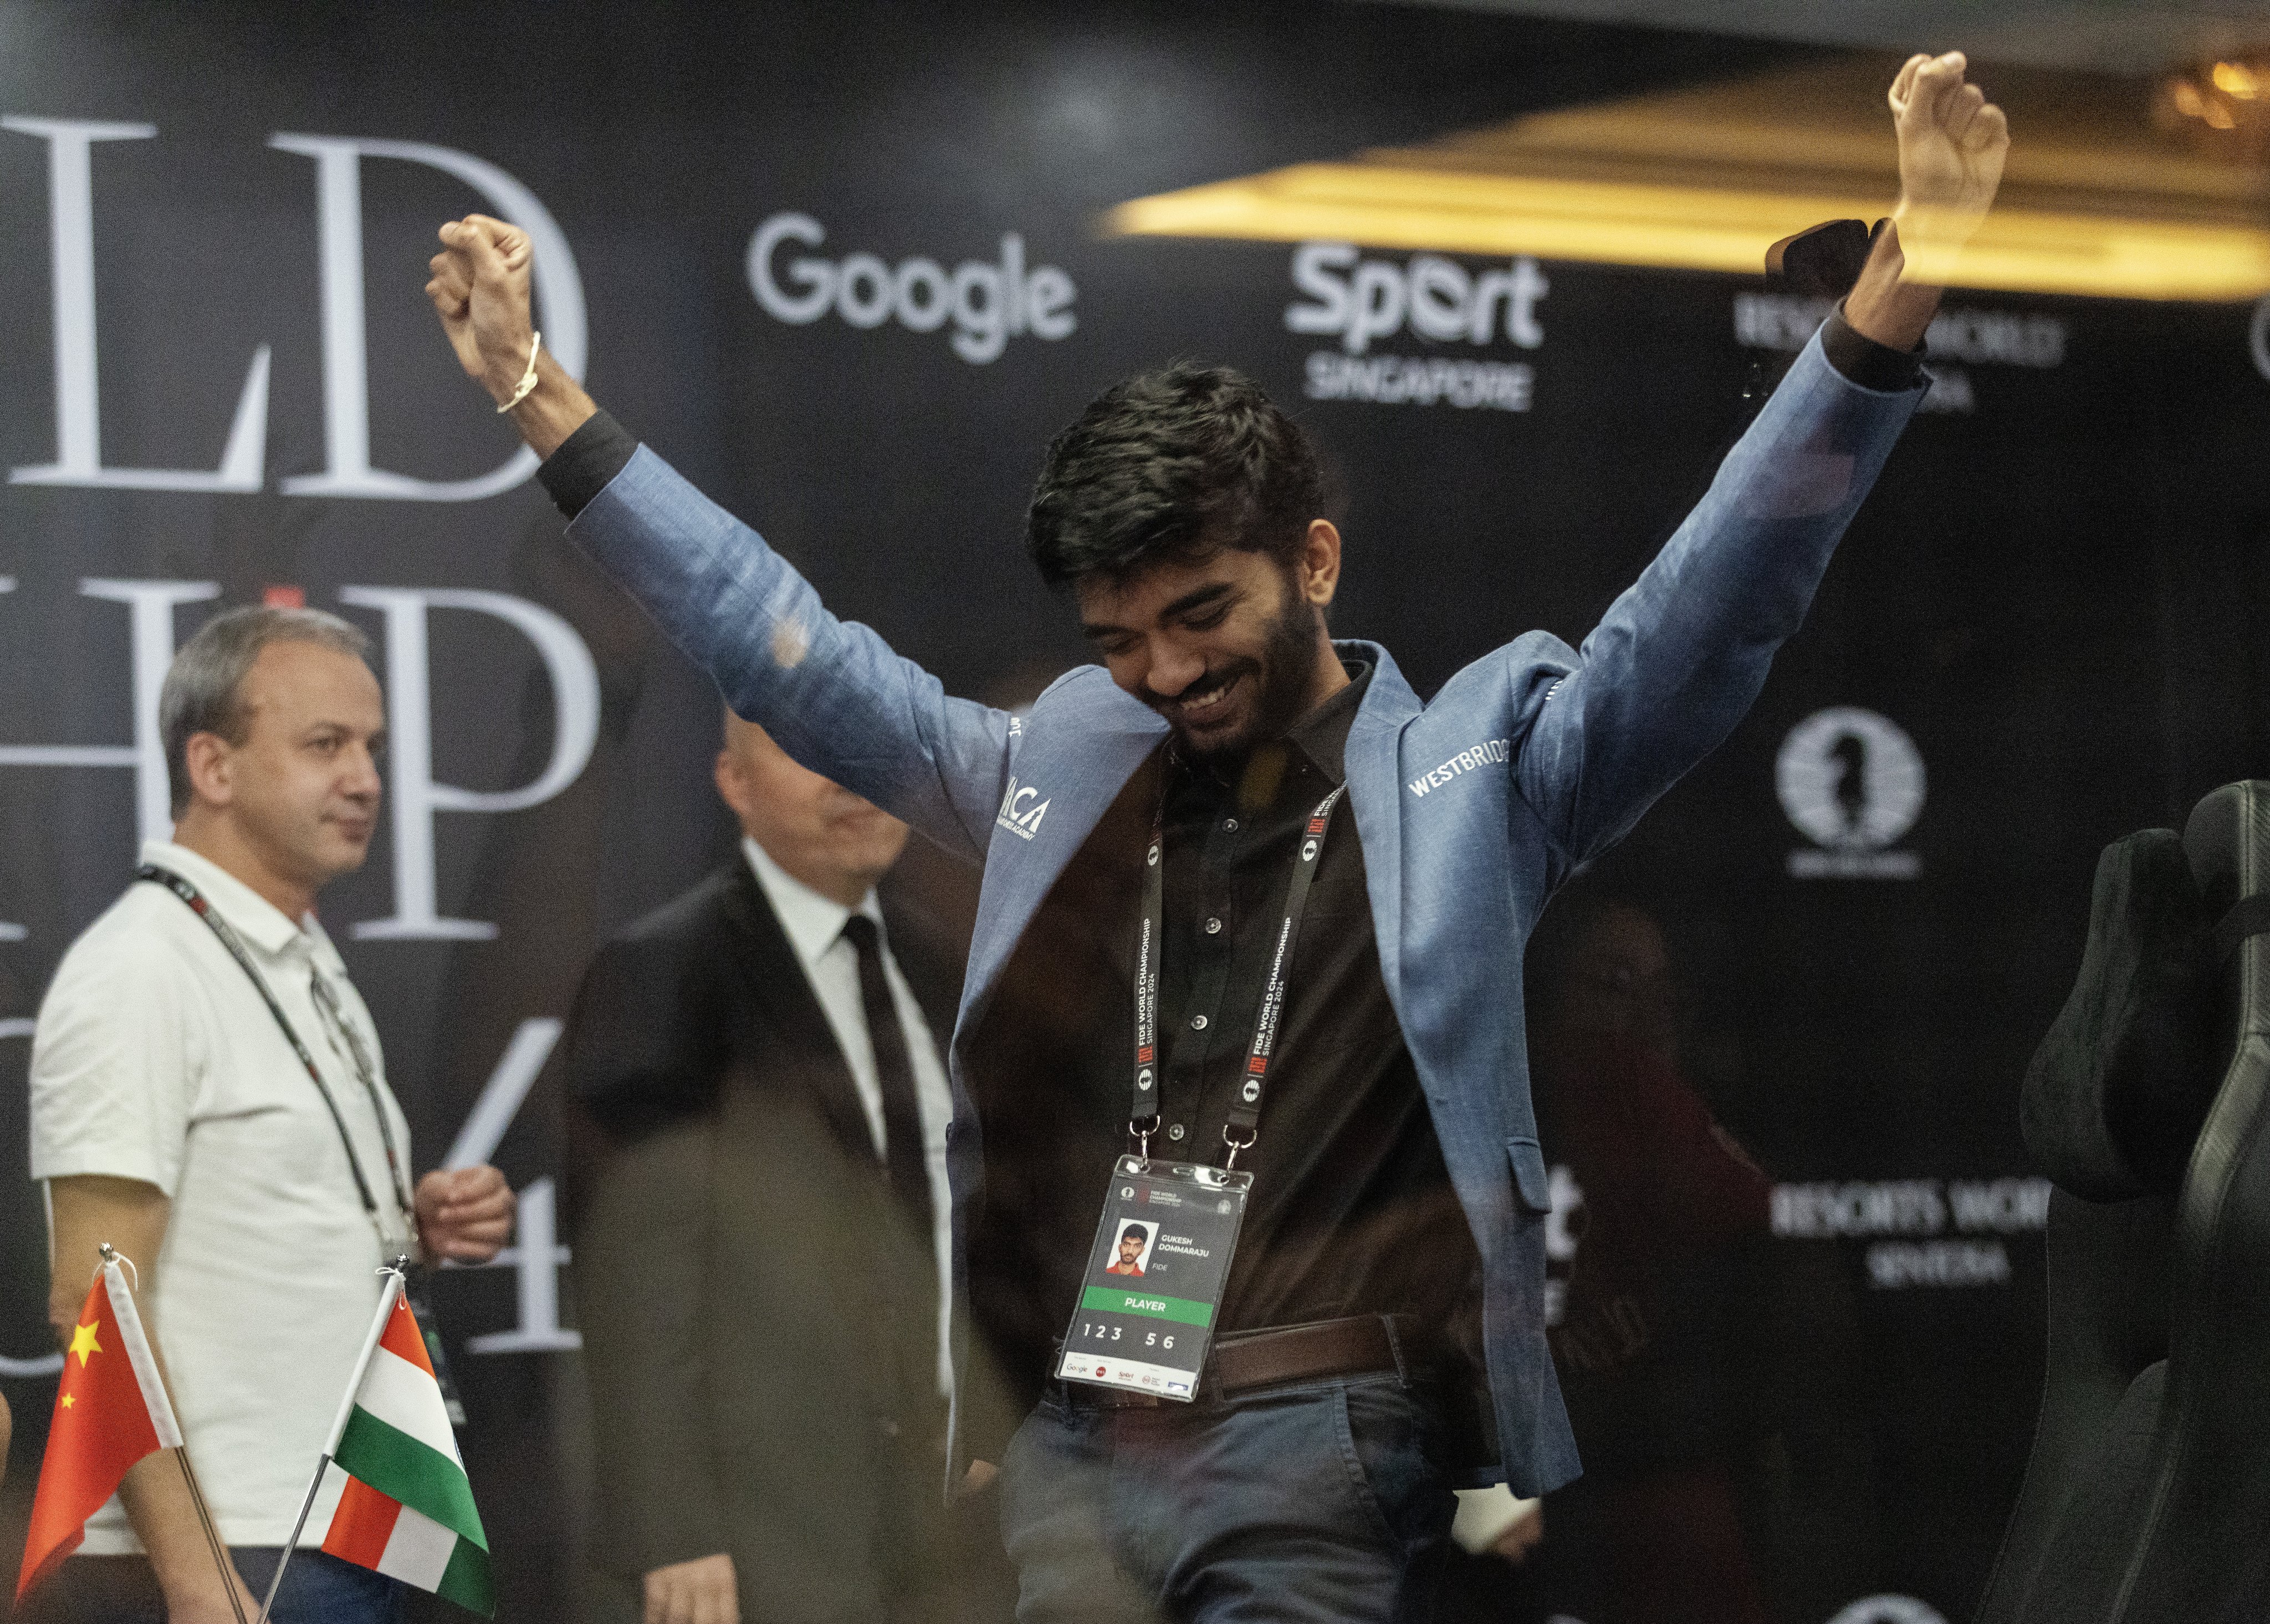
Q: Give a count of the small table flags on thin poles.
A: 2